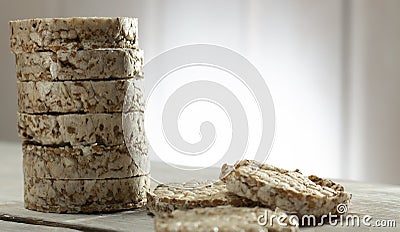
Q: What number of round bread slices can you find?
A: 9